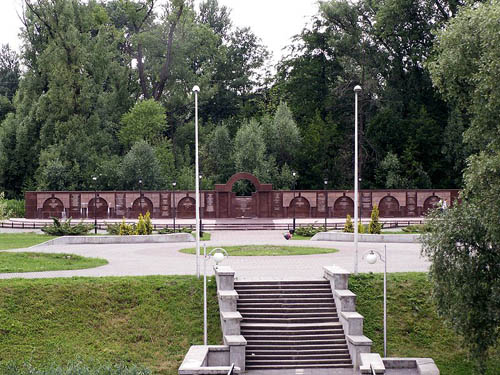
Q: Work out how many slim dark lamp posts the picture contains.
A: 7